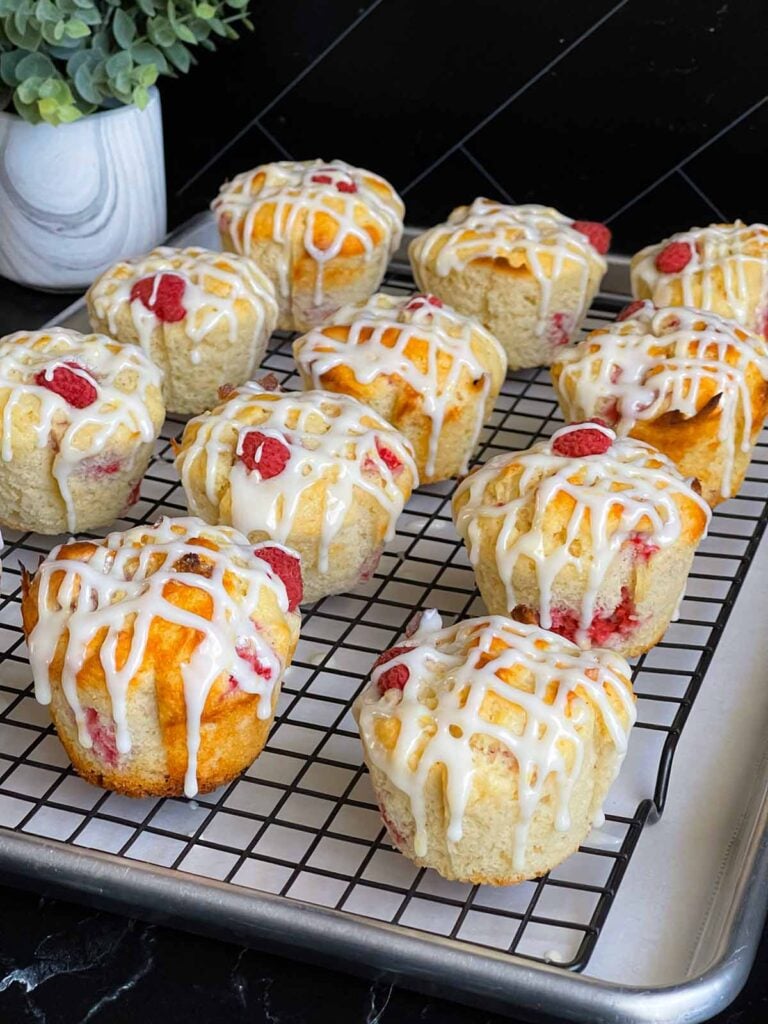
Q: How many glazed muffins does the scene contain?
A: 11